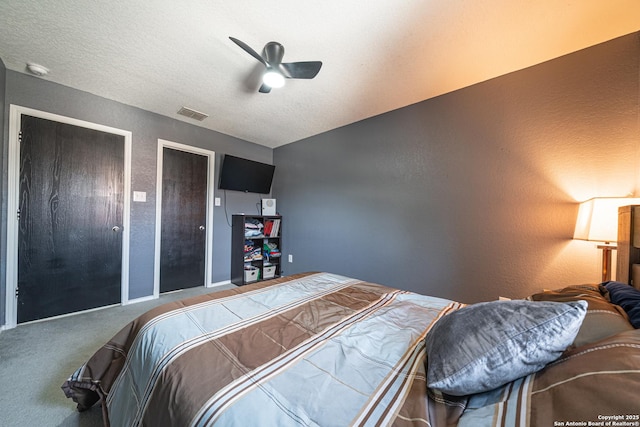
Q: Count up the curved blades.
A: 3